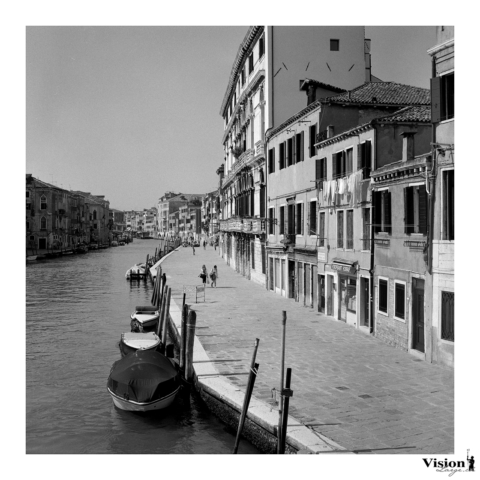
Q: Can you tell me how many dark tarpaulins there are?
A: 1